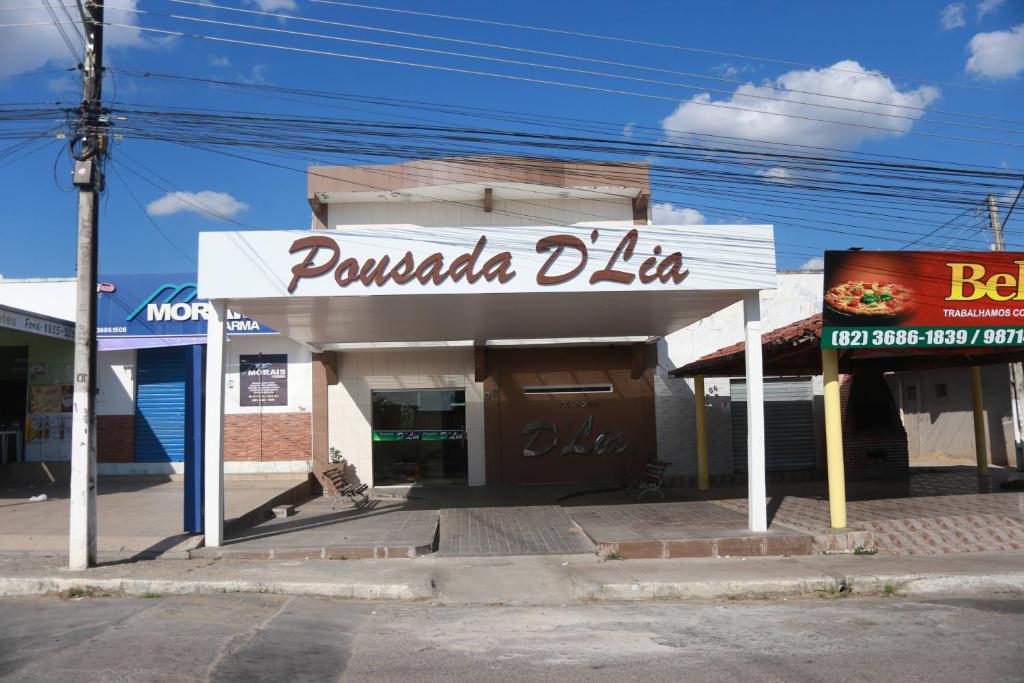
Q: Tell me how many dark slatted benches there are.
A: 2